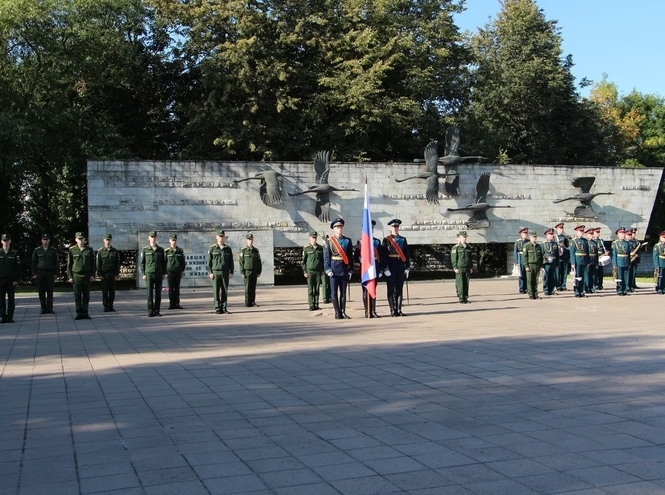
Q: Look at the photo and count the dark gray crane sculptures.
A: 6